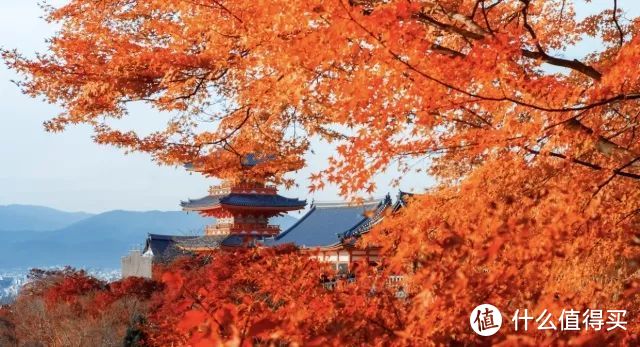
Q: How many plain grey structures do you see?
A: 1